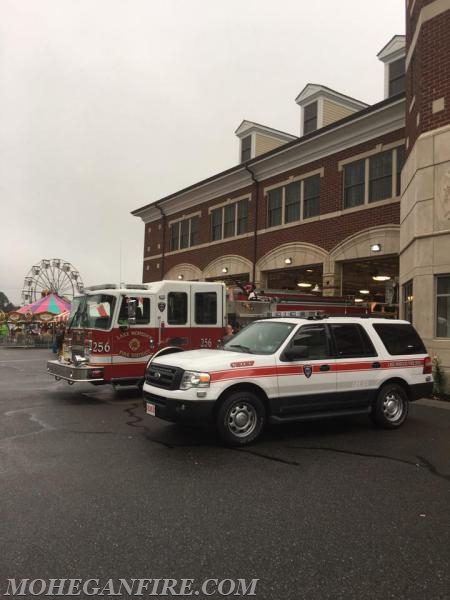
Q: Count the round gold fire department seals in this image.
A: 1